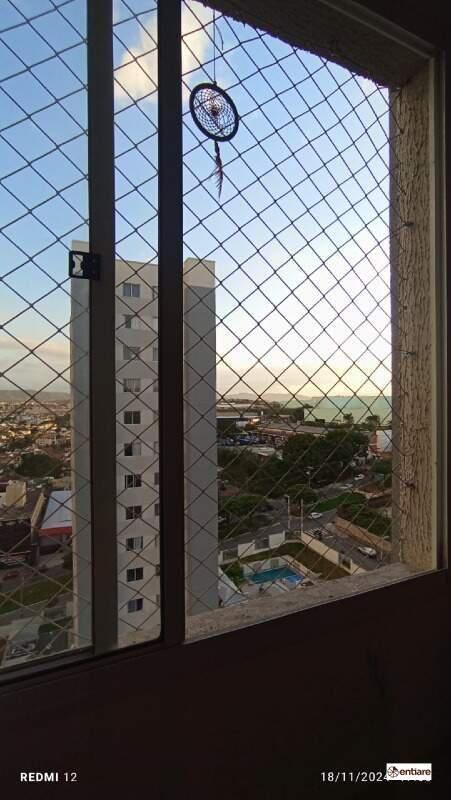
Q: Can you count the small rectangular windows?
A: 11